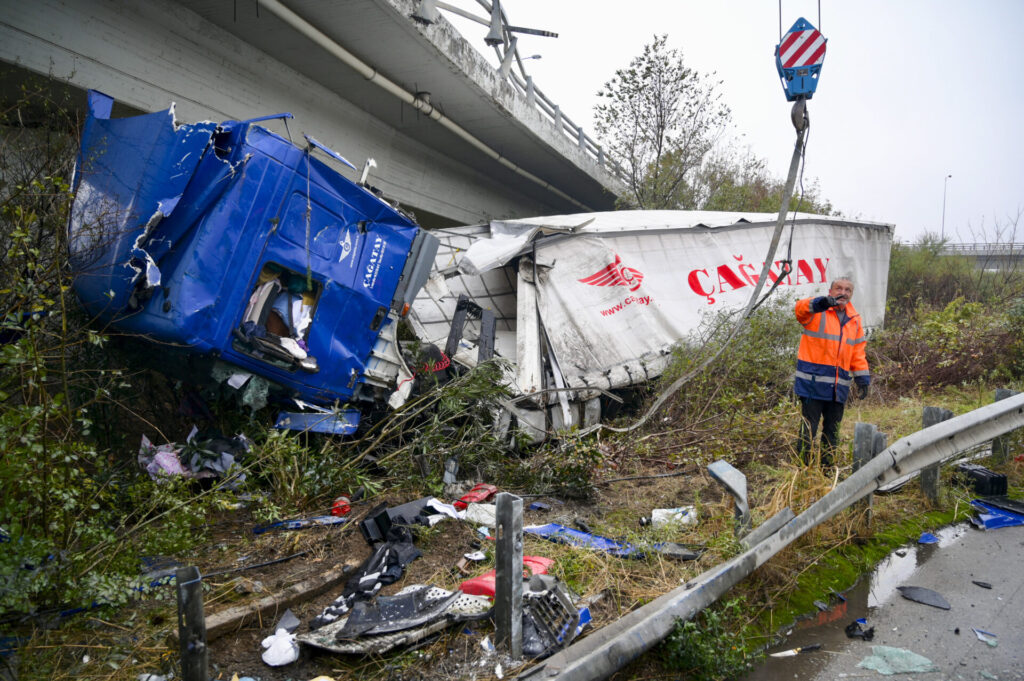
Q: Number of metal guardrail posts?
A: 6